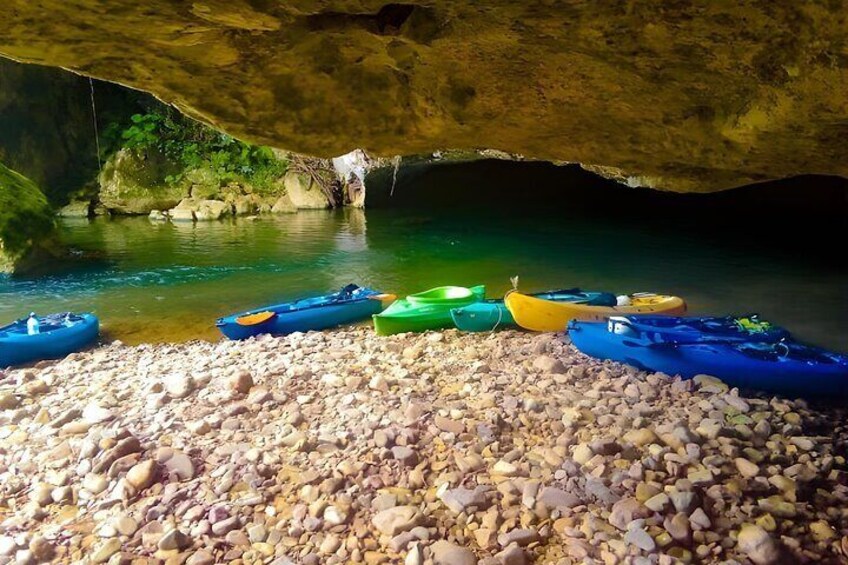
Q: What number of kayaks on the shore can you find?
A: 7